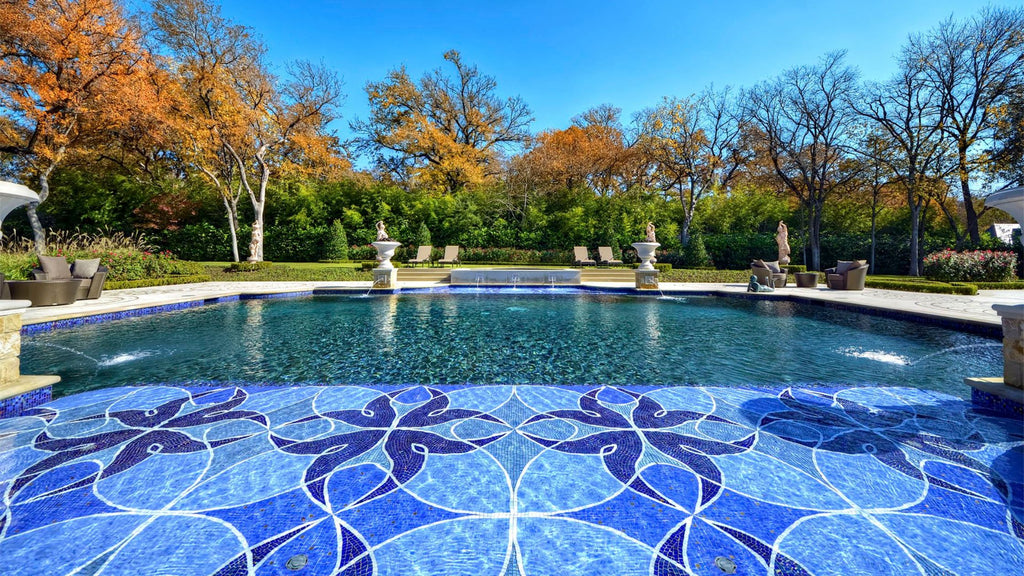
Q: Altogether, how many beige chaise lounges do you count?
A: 4